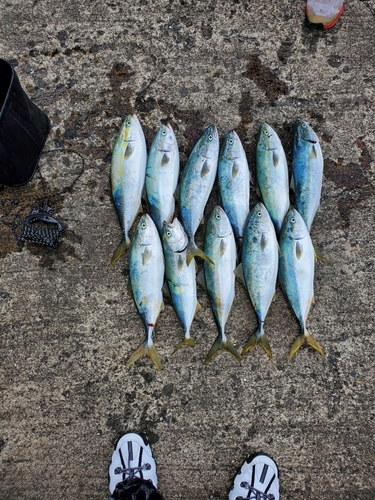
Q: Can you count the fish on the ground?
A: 11